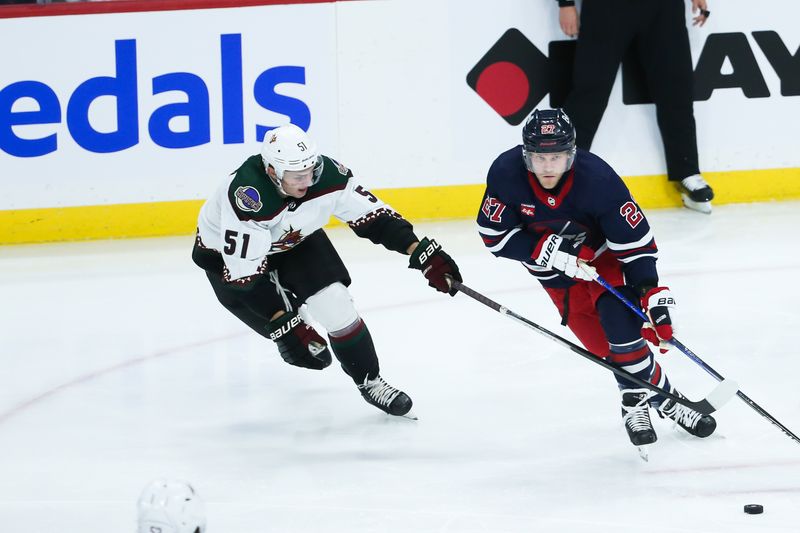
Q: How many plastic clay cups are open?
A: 0